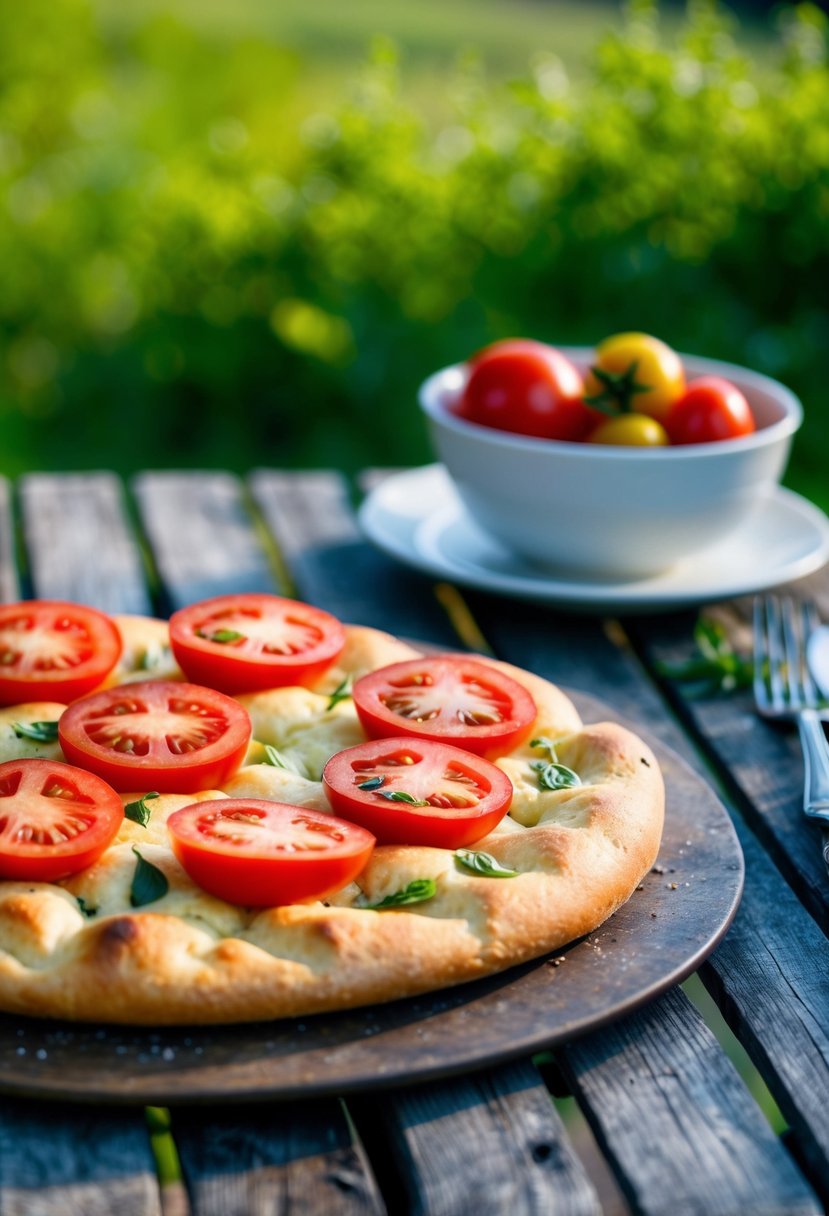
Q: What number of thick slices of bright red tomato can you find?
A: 7